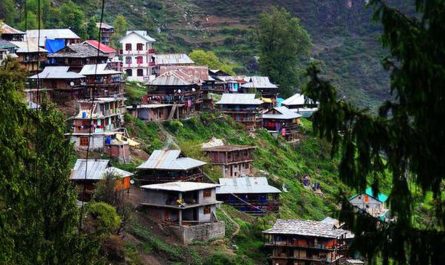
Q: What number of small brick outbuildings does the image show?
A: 1